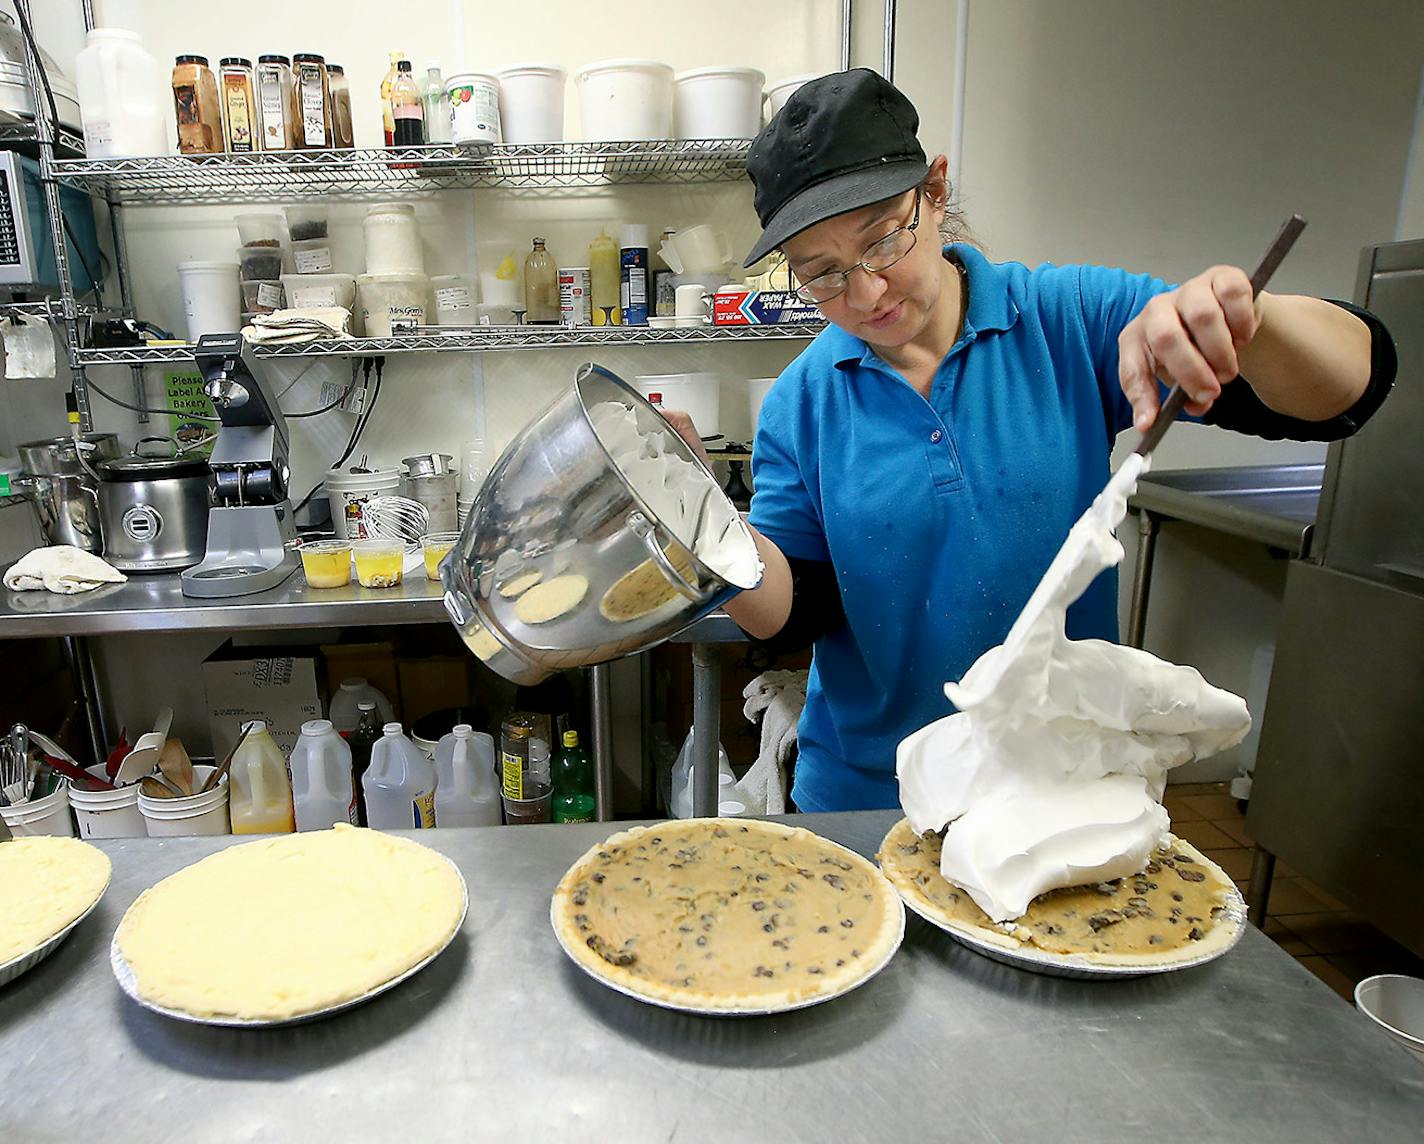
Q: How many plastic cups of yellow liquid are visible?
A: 3